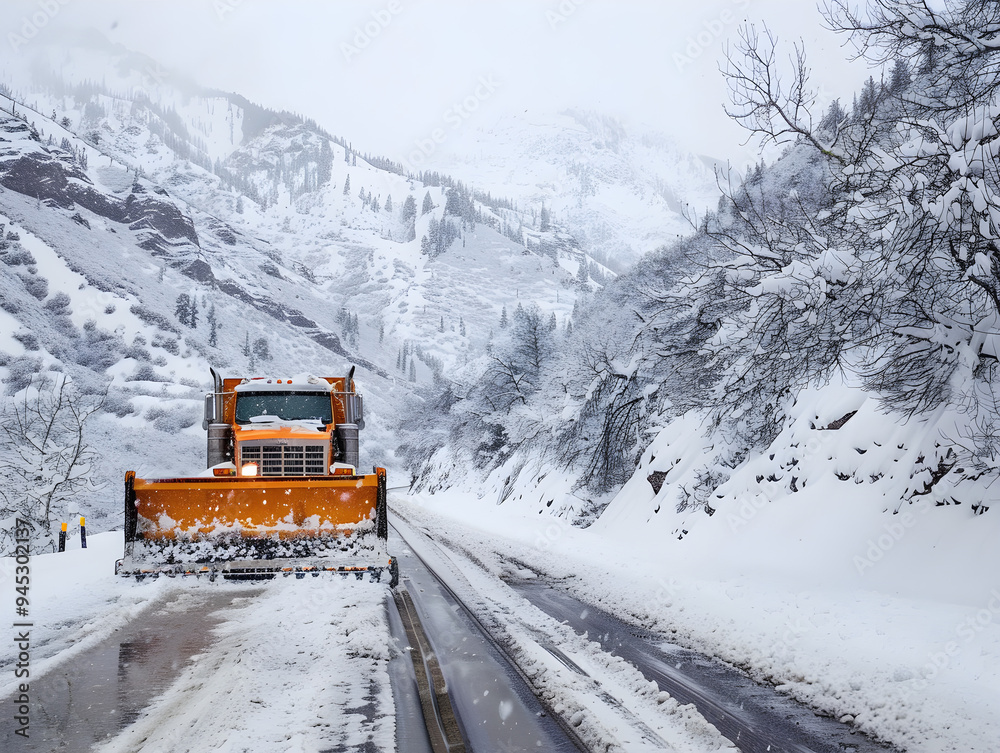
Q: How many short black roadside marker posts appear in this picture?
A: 2